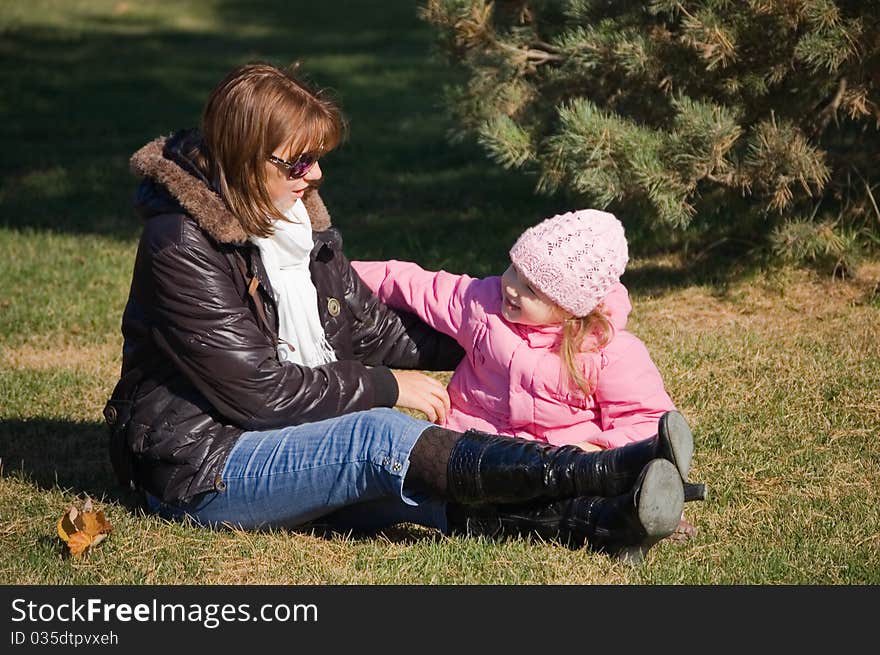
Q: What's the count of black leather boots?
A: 2